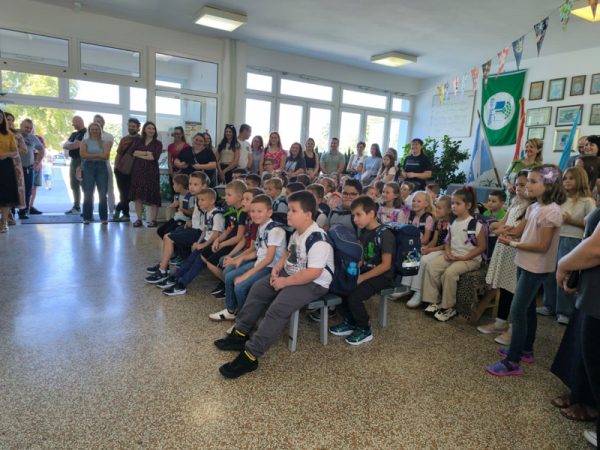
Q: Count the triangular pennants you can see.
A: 11